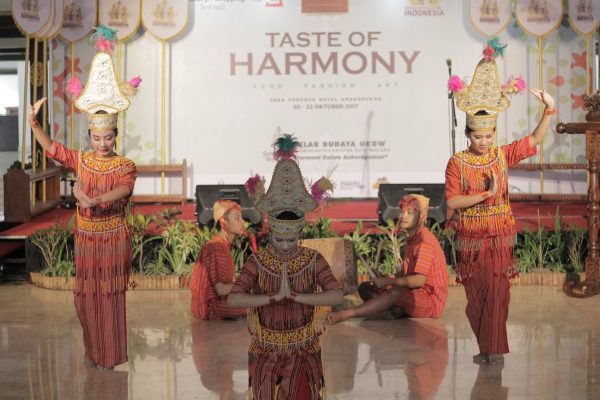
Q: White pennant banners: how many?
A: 9